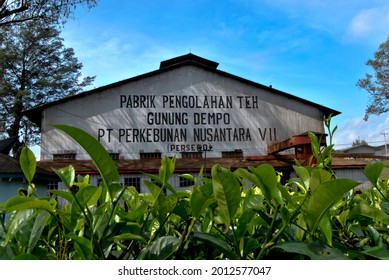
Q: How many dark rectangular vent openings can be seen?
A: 5